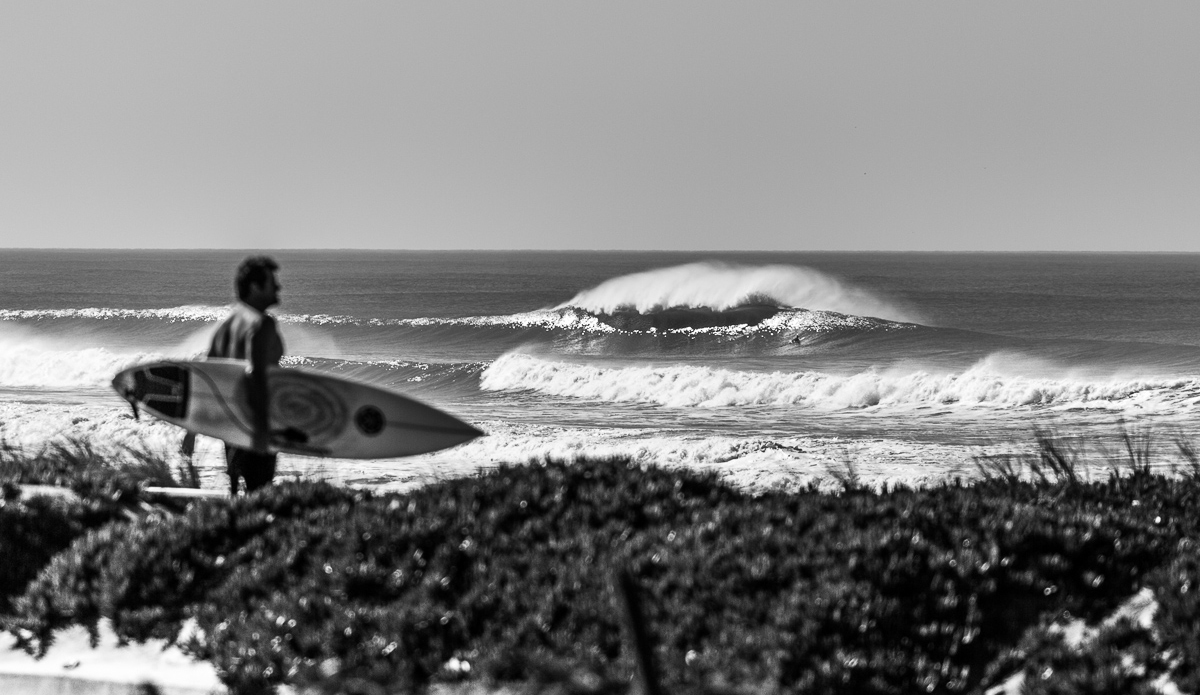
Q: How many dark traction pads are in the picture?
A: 1